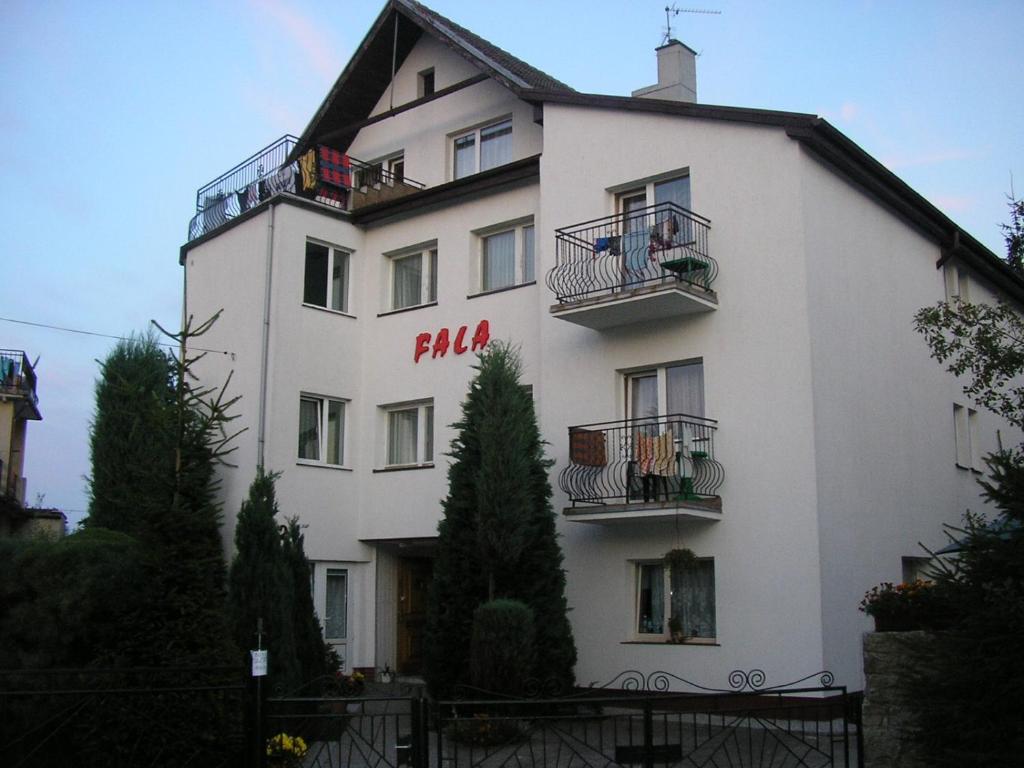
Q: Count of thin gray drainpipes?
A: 1